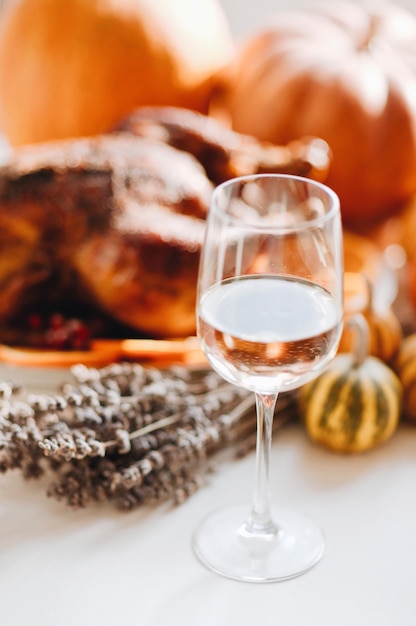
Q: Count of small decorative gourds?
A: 3